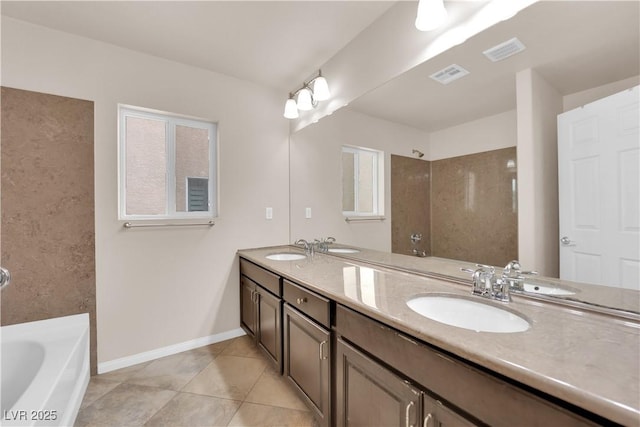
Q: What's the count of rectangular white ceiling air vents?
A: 2